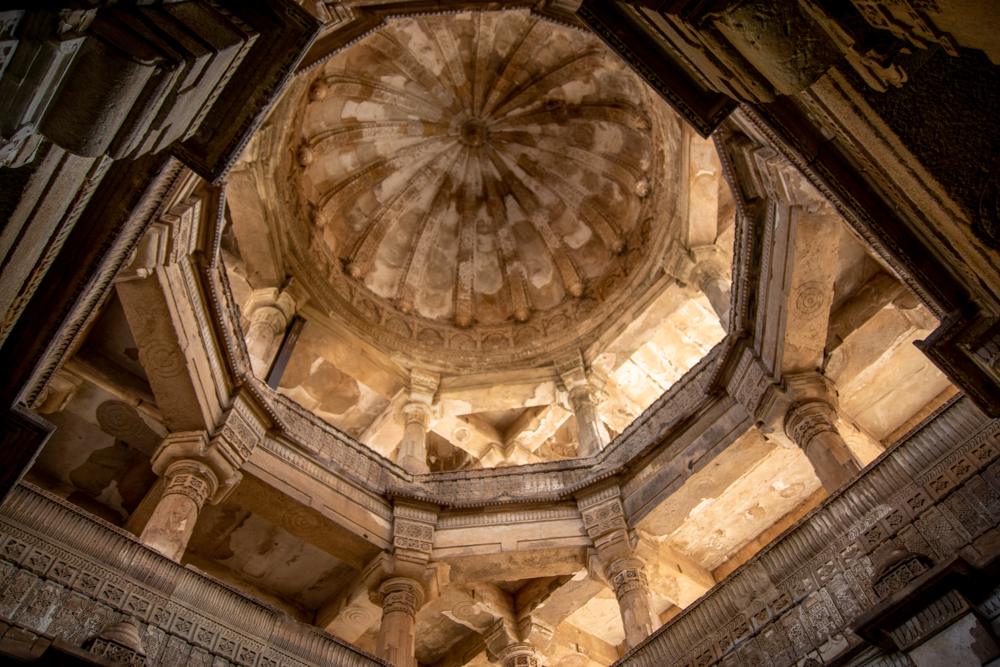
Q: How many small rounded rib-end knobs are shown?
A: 11